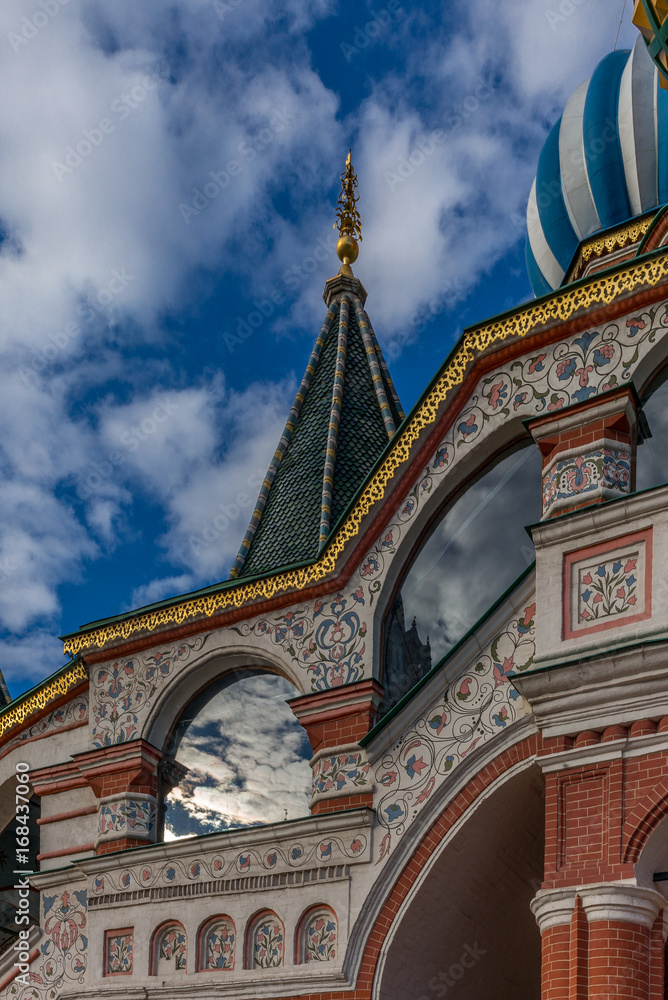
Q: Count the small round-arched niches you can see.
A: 4